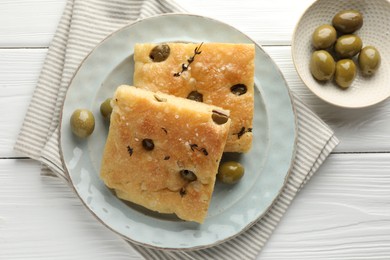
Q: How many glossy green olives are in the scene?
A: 9